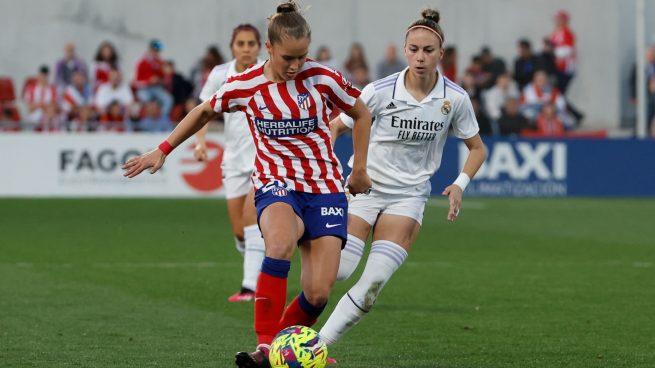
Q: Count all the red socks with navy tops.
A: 2